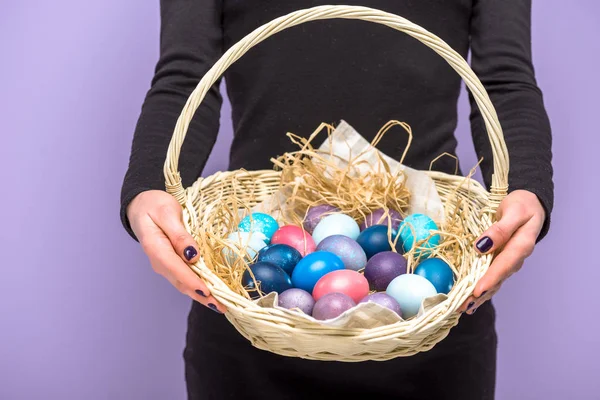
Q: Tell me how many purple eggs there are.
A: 7